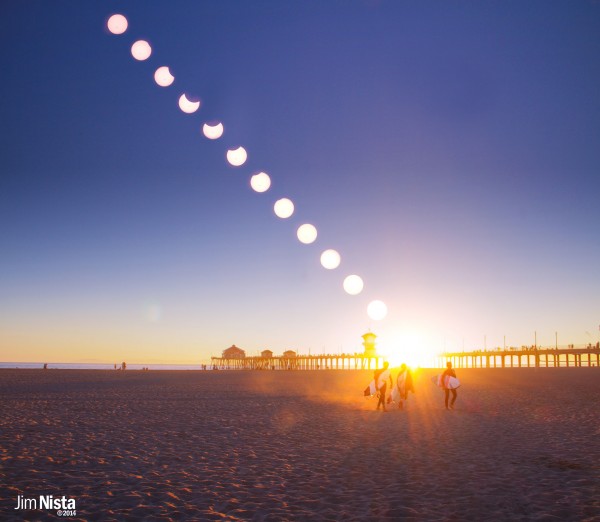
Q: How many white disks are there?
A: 12